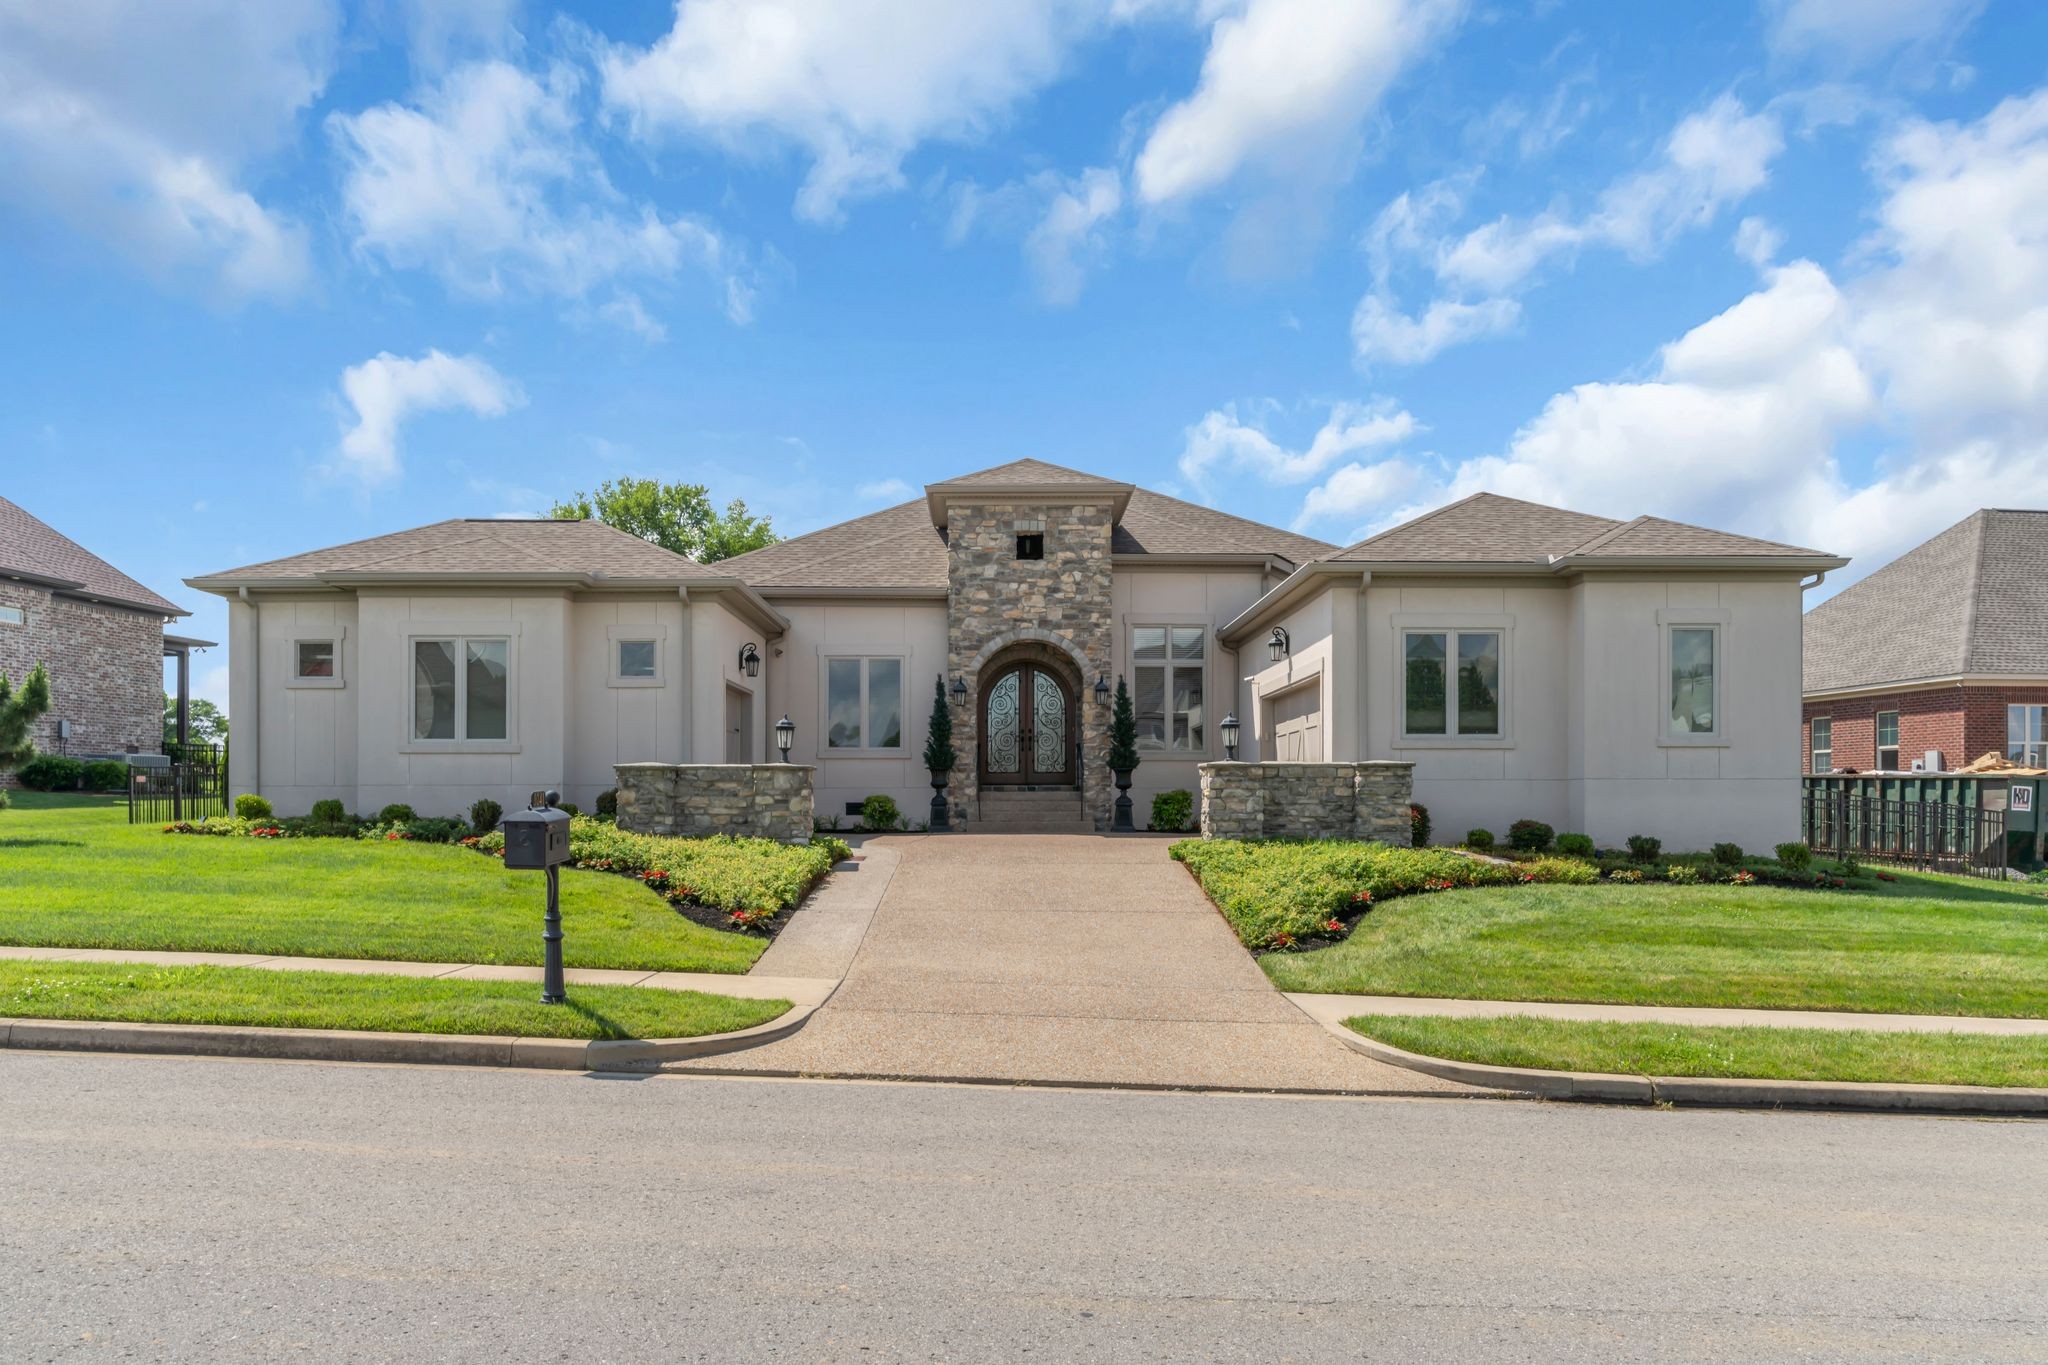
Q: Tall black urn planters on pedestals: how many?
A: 2